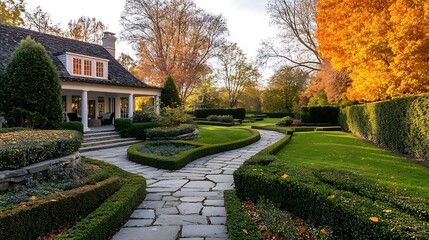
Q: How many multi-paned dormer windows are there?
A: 3